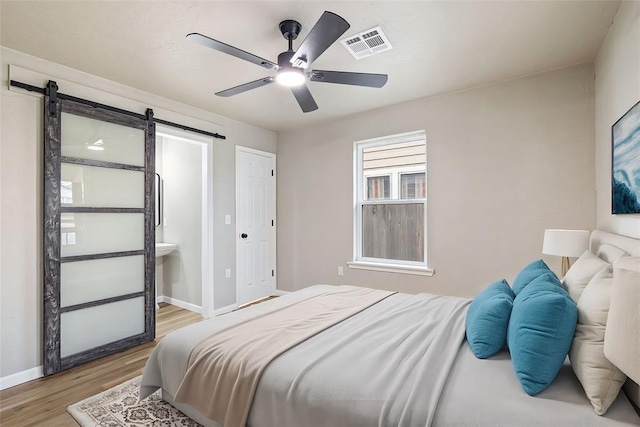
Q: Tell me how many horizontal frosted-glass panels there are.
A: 5